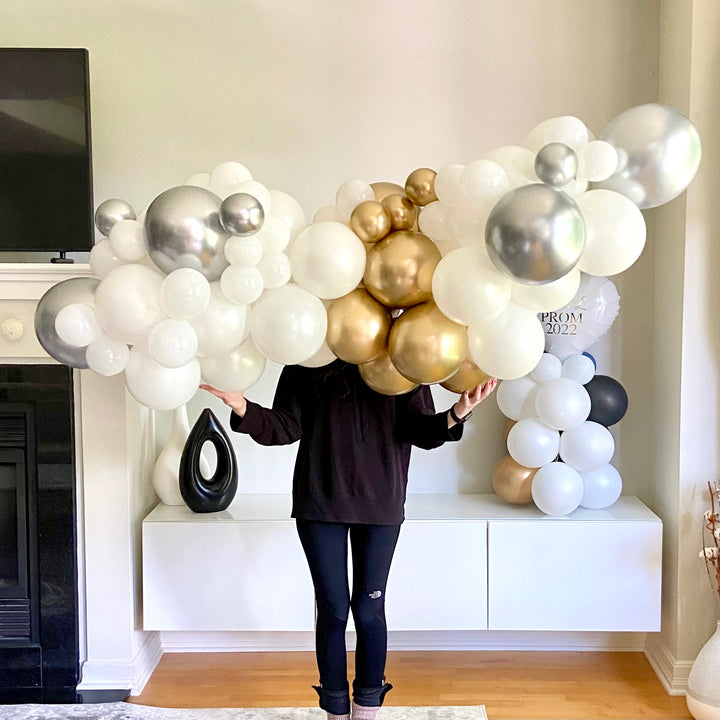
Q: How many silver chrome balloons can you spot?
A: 7